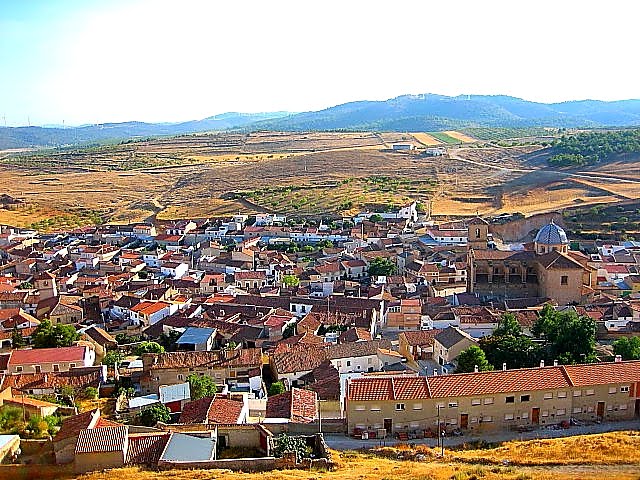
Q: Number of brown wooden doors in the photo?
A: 4